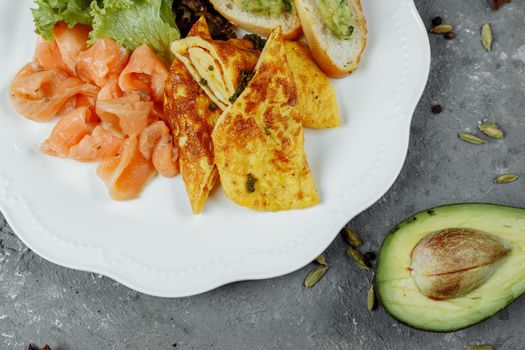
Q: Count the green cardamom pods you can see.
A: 11